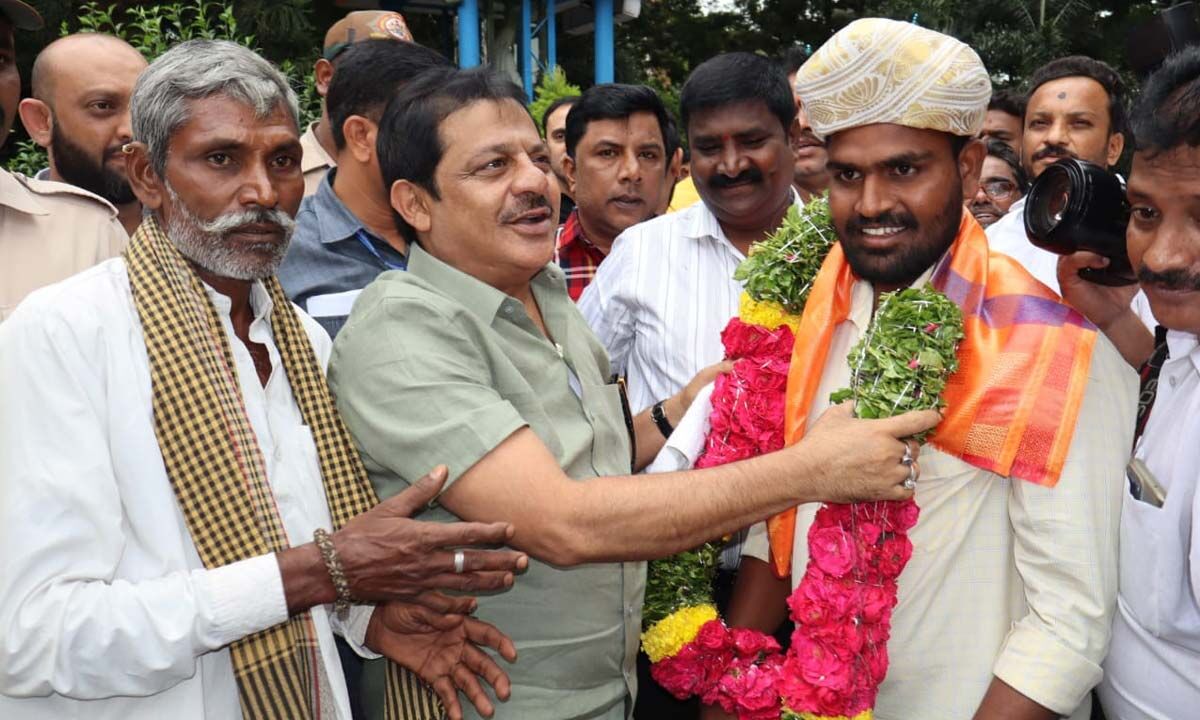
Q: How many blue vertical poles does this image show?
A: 4